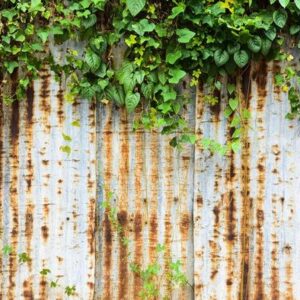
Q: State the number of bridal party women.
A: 0